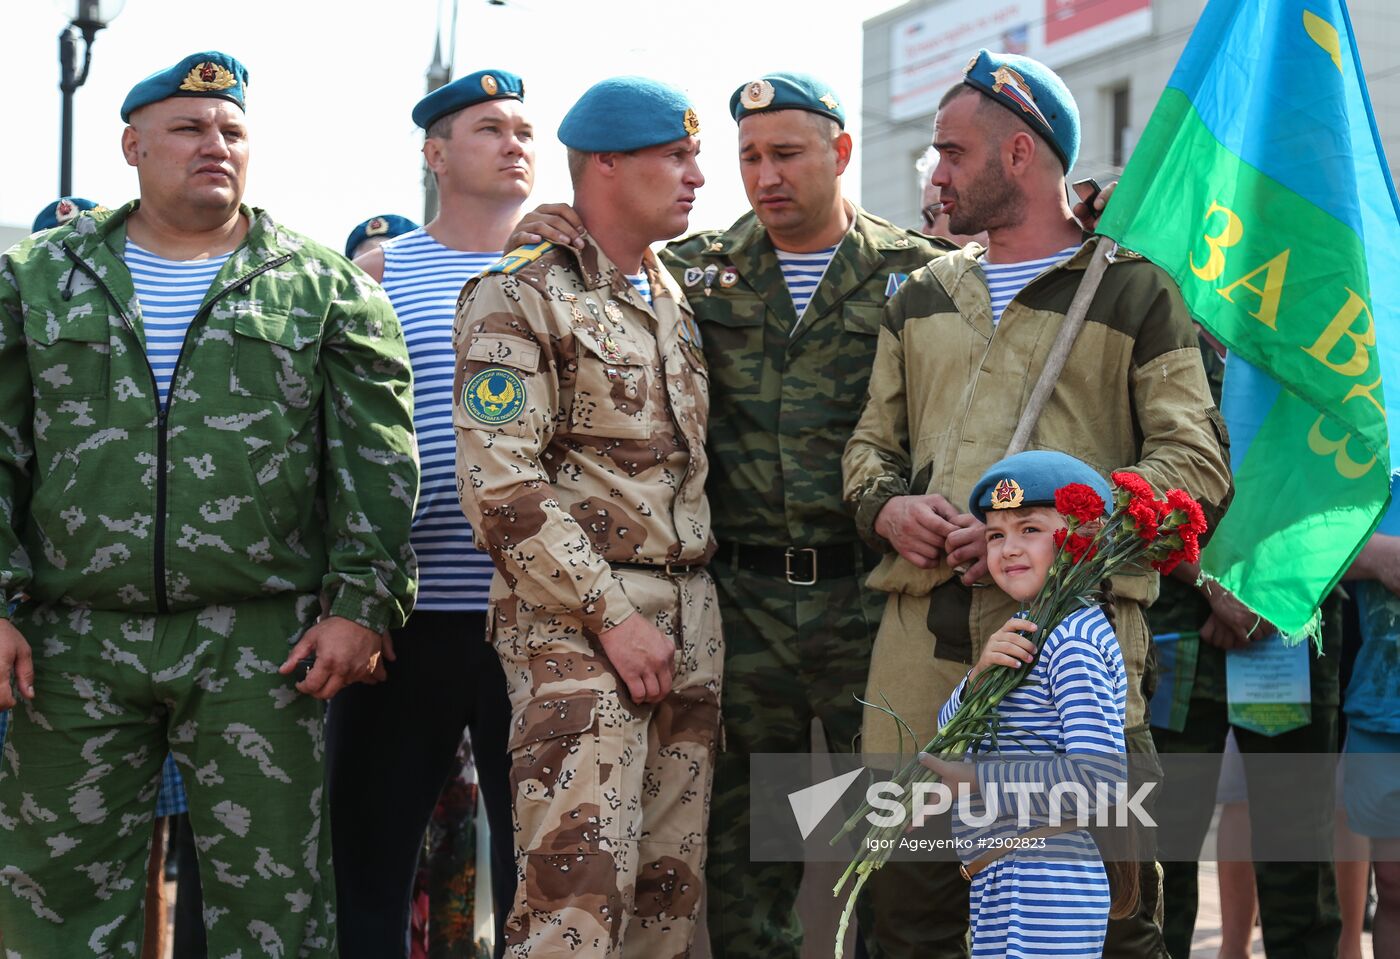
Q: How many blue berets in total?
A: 8